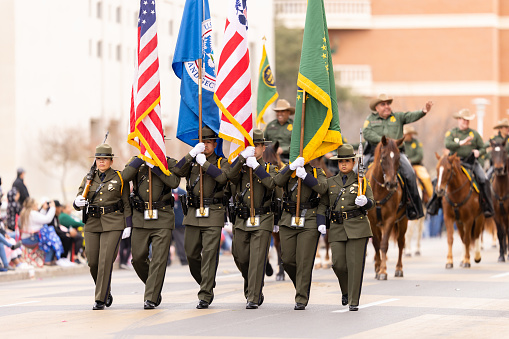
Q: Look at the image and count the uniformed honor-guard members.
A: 6